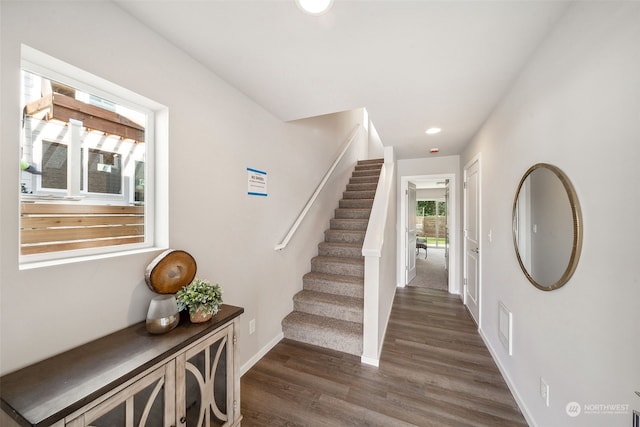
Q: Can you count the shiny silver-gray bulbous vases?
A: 1